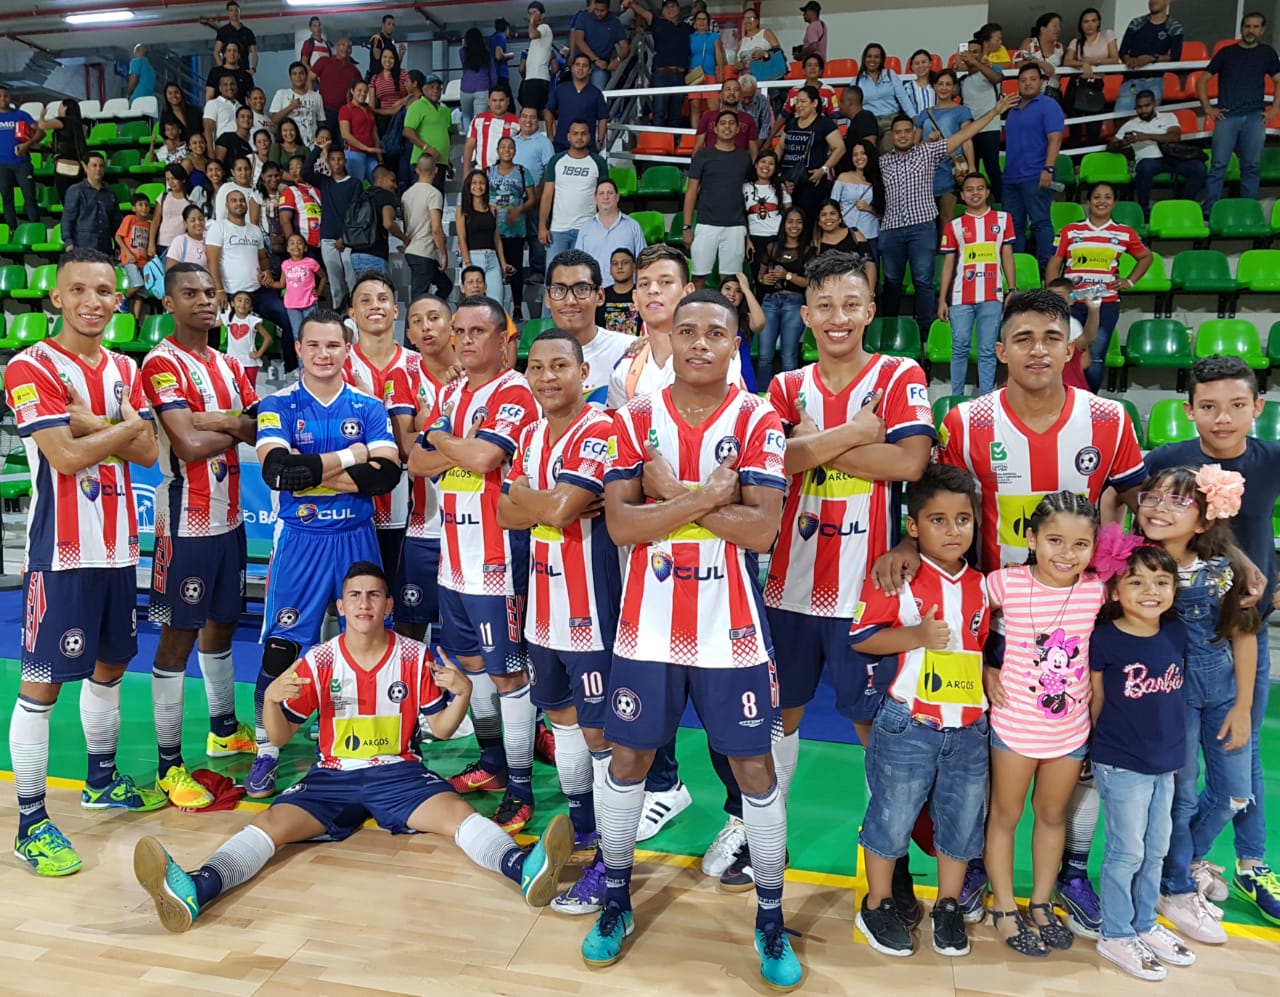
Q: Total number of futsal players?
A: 11